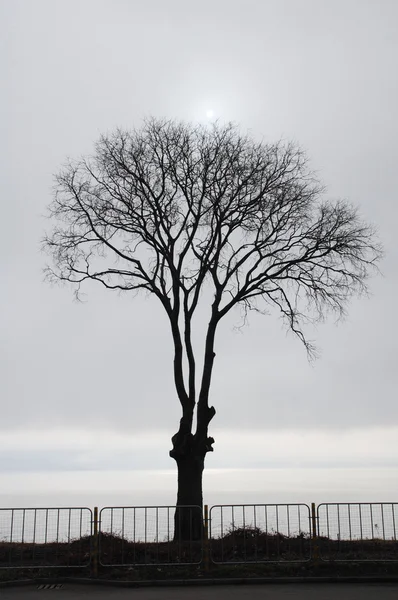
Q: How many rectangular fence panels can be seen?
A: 4